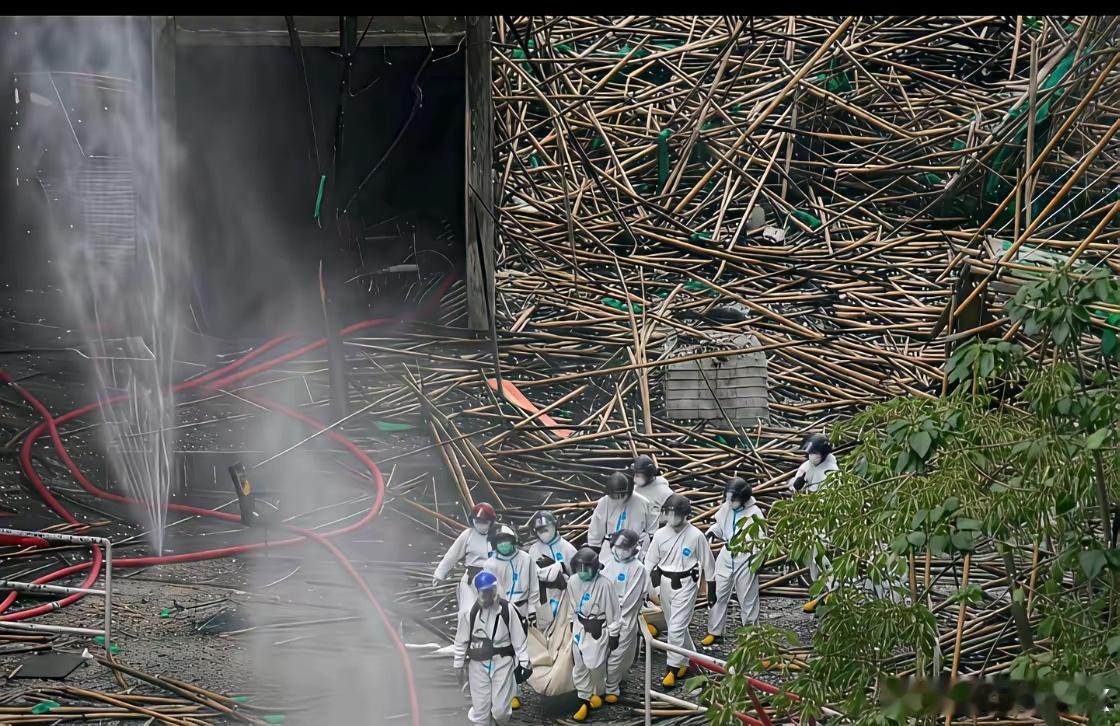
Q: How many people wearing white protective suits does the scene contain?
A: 11